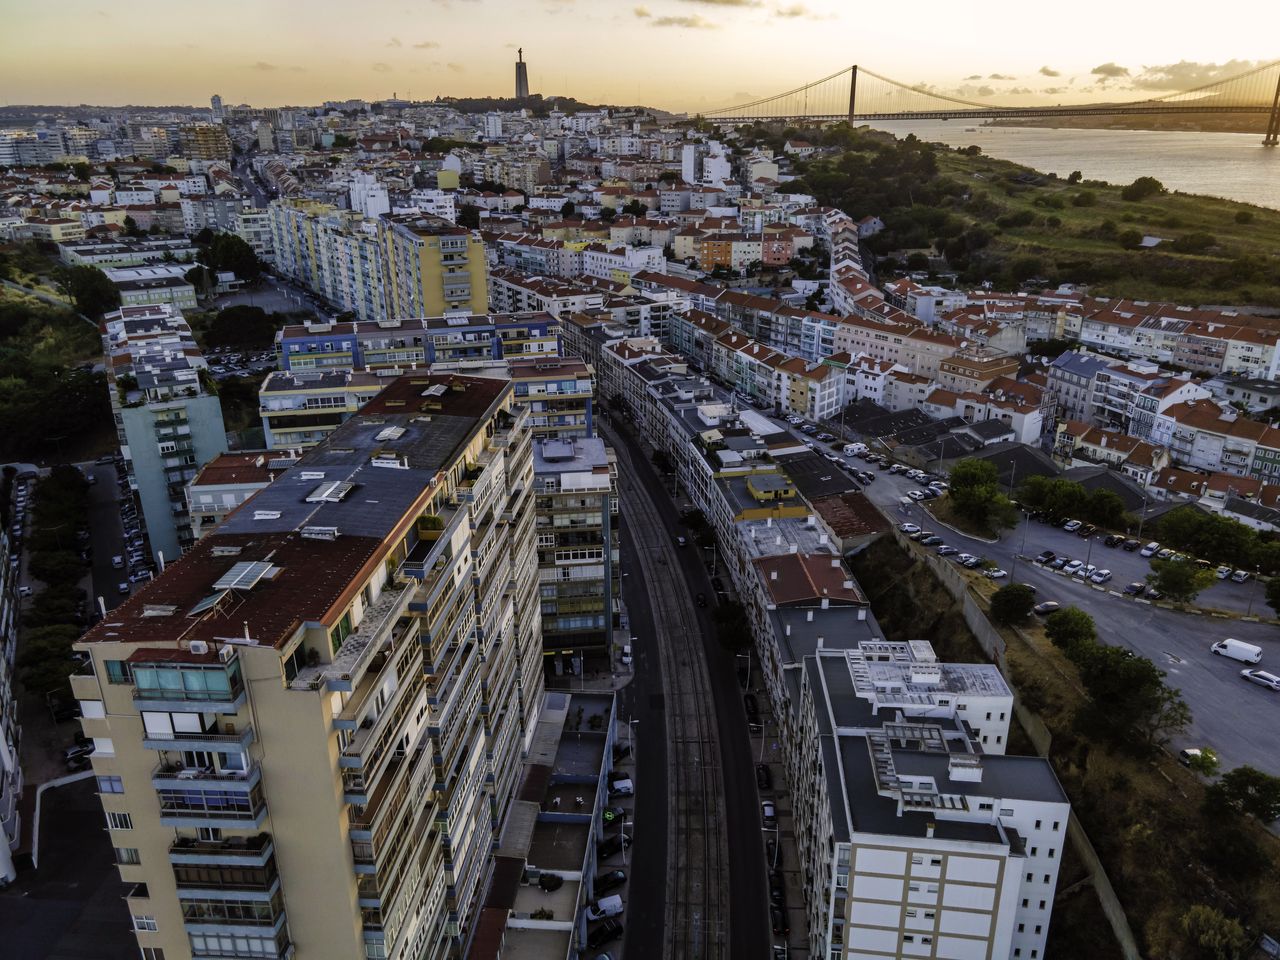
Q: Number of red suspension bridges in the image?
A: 1